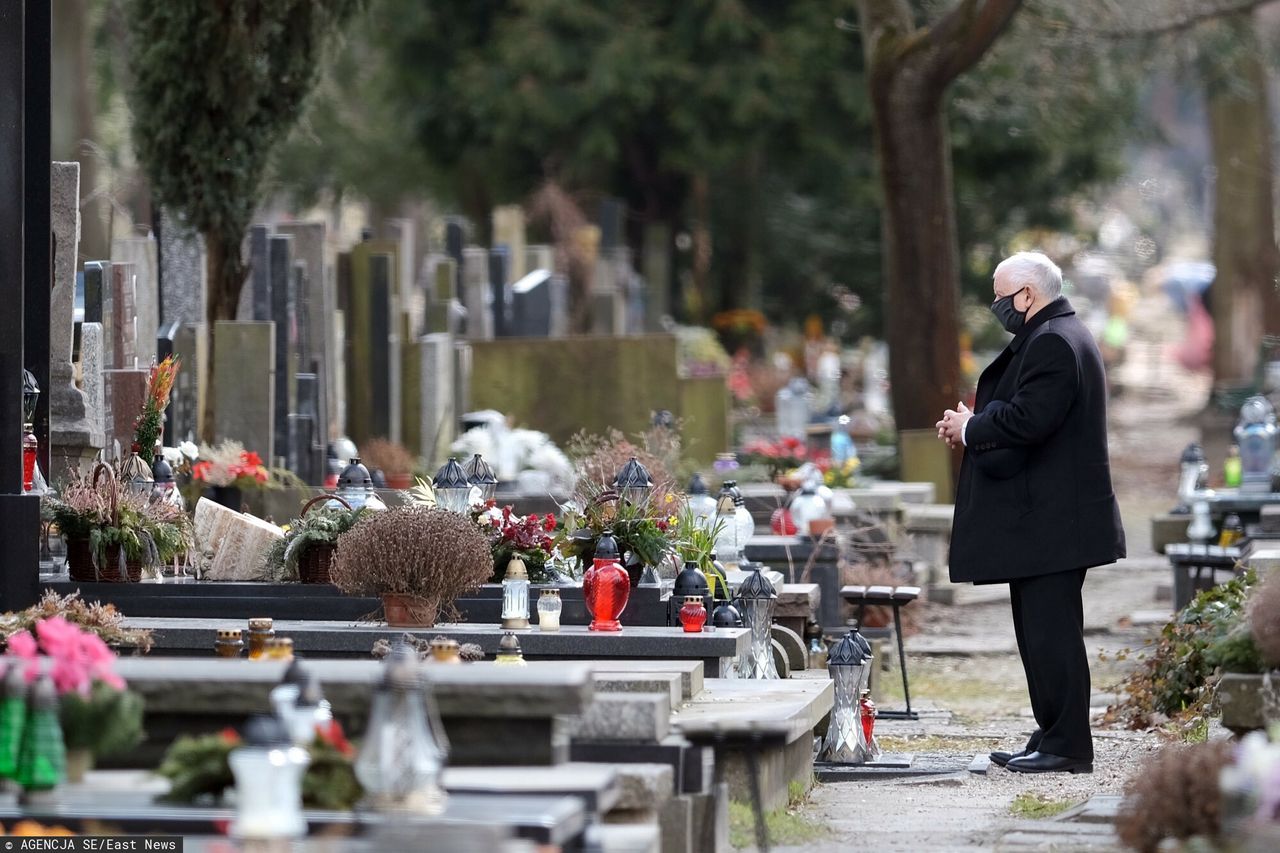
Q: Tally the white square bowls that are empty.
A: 0